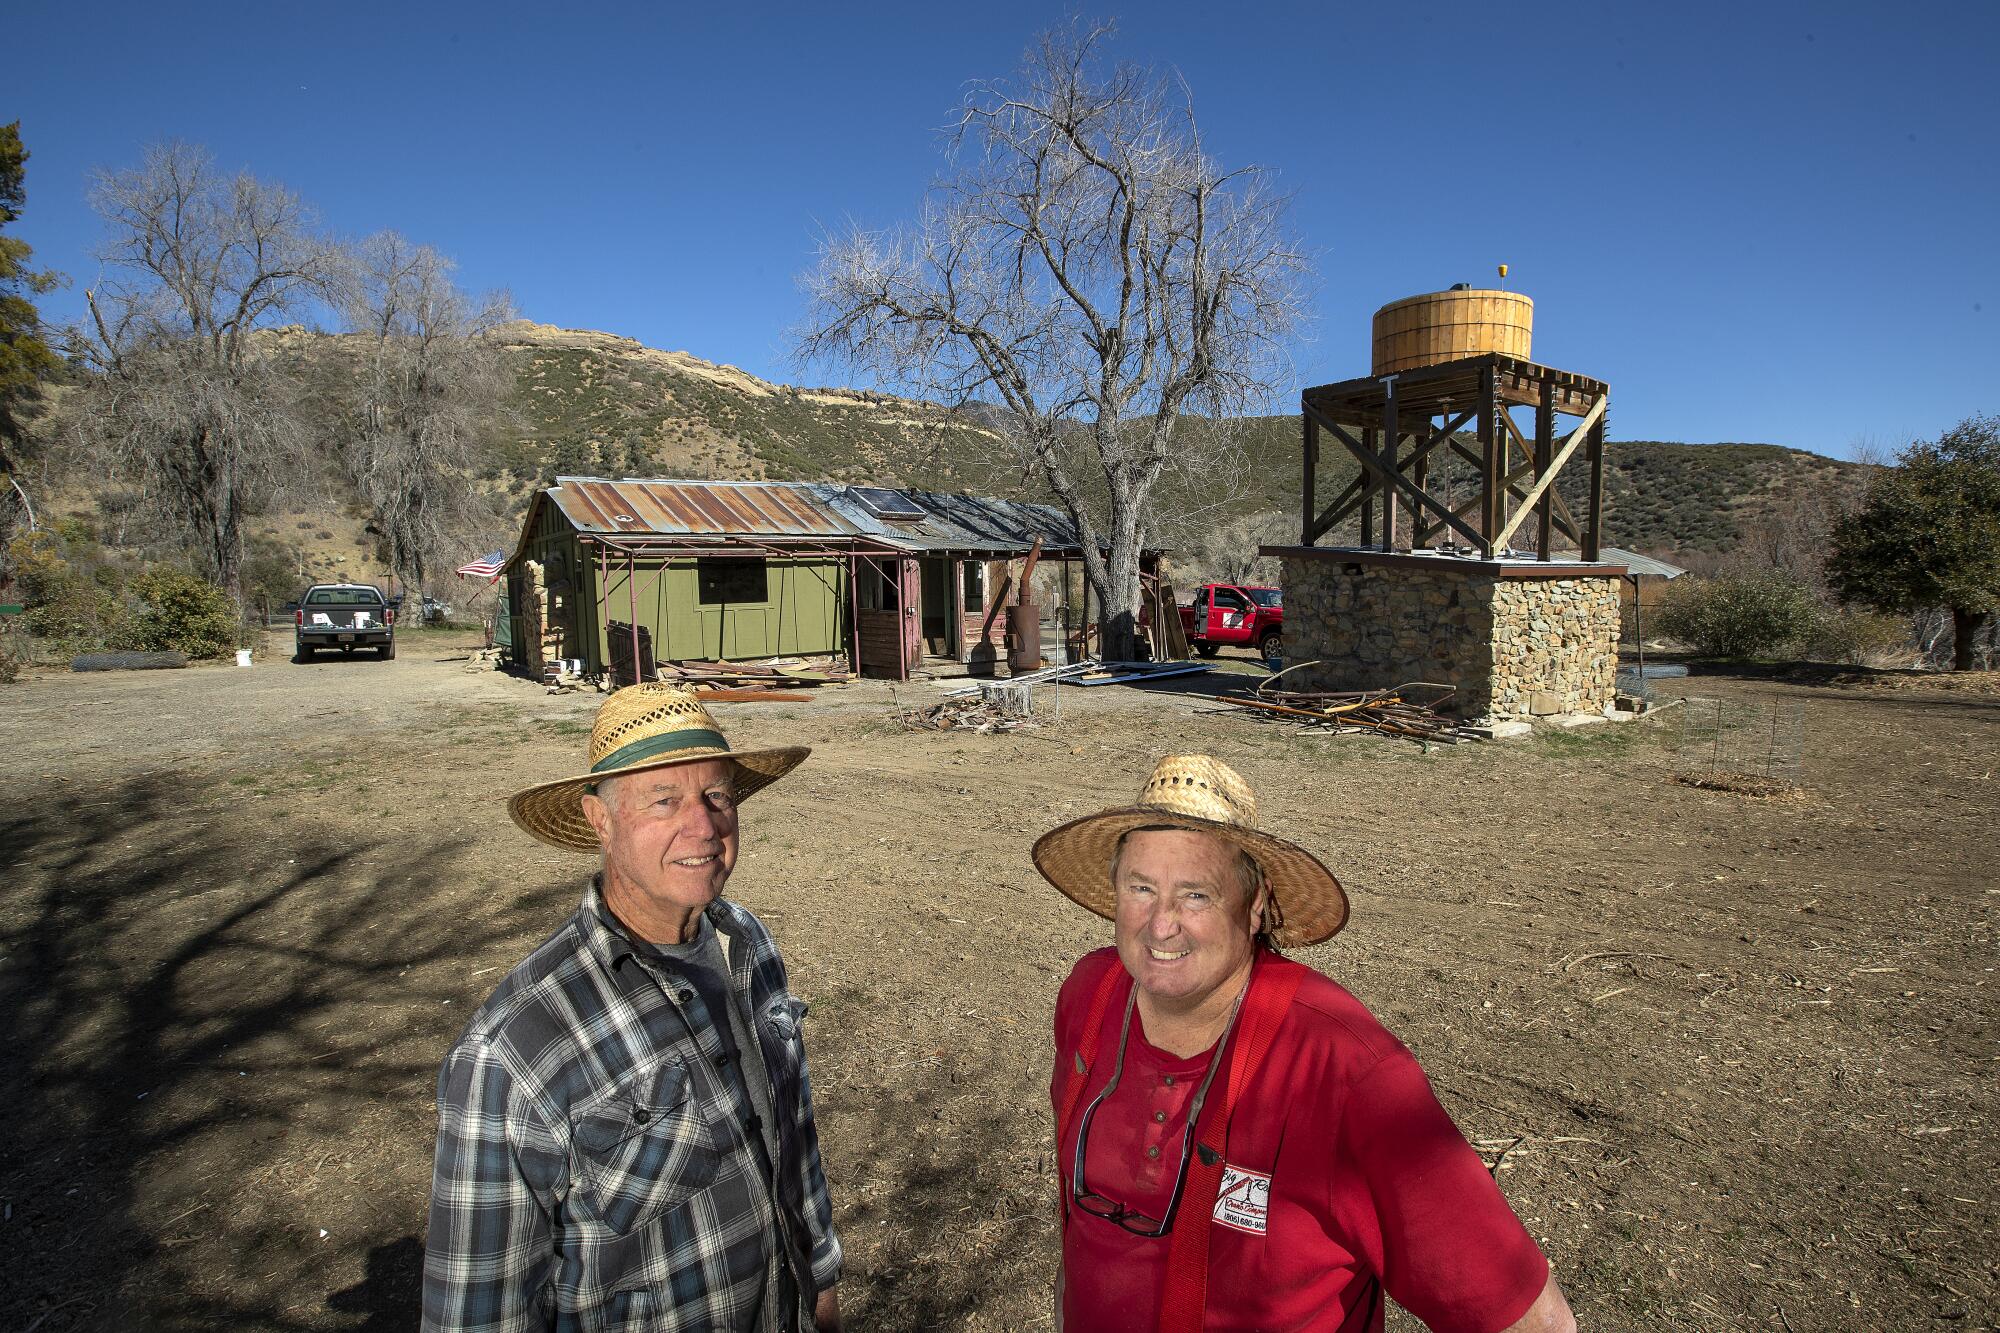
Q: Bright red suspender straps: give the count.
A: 2